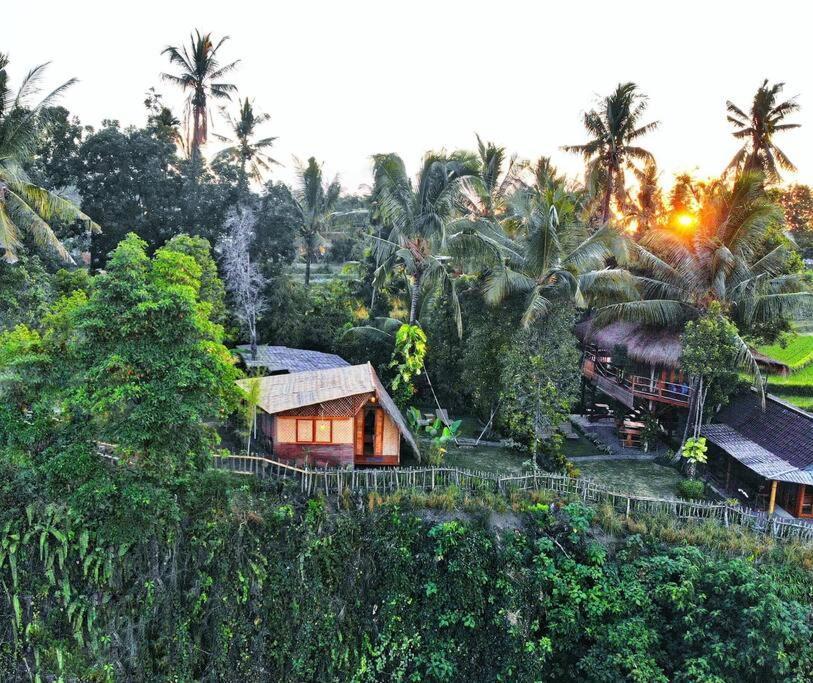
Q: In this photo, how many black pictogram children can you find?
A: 0